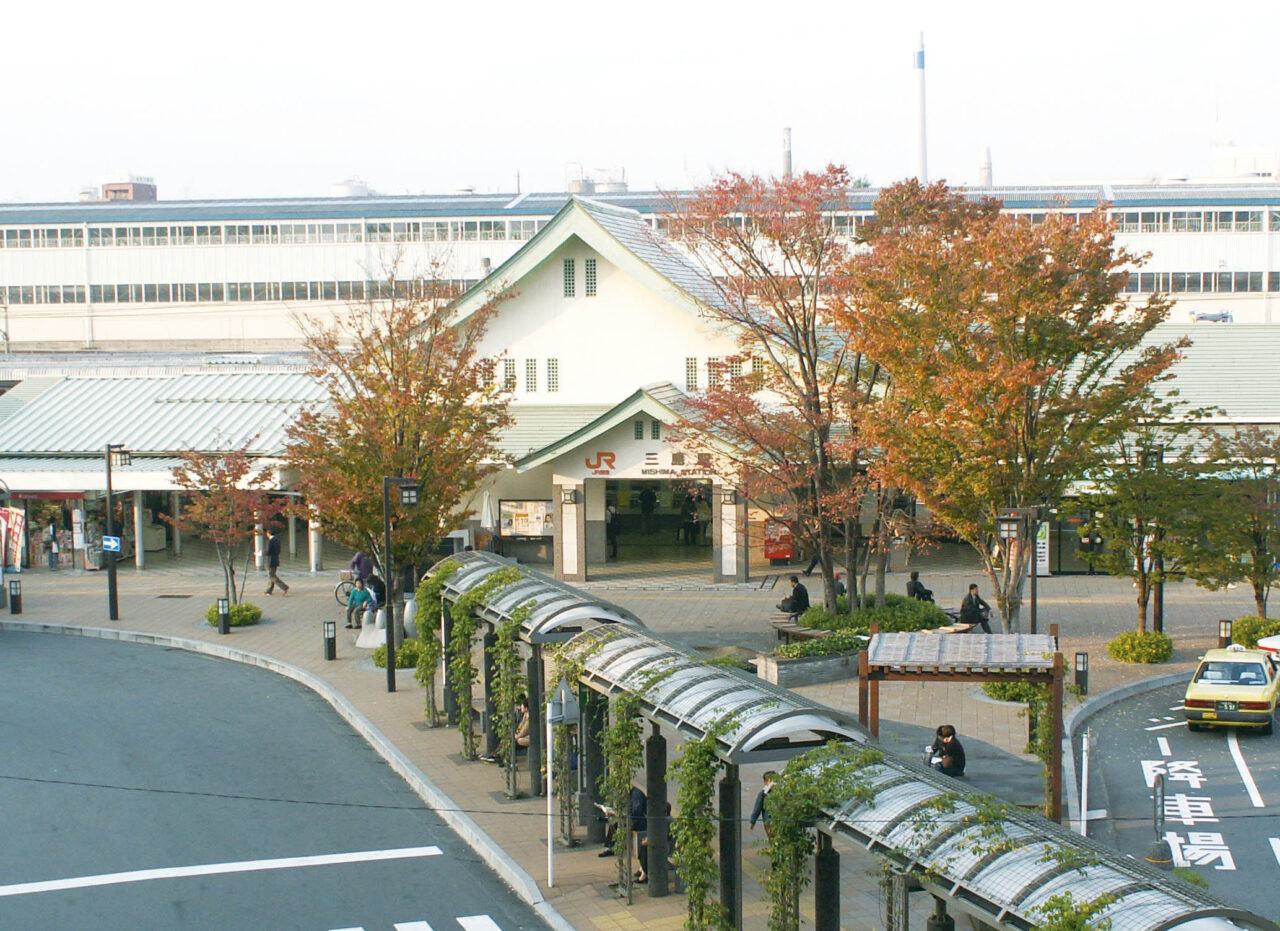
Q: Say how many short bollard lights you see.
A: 5